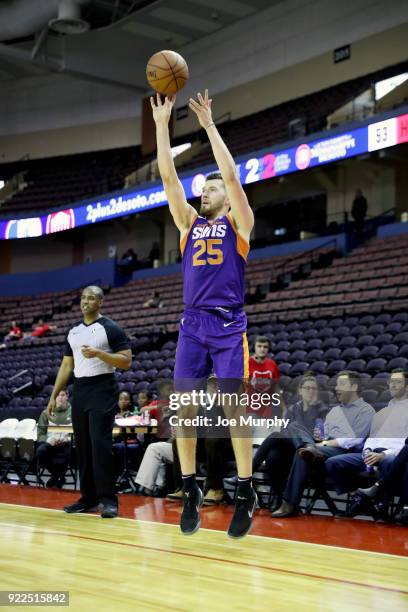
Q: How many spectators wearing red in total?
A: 4